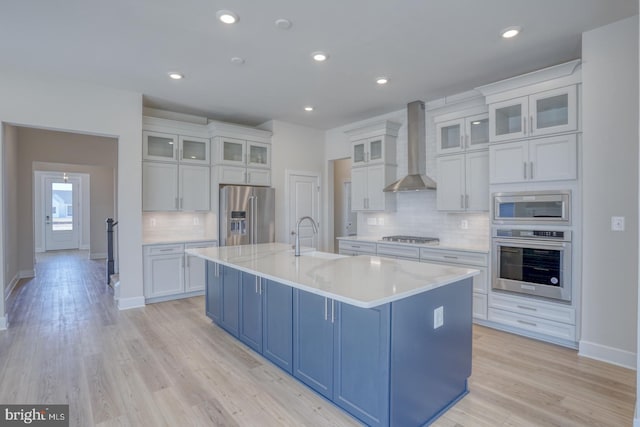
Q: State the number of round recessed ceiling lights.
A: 6